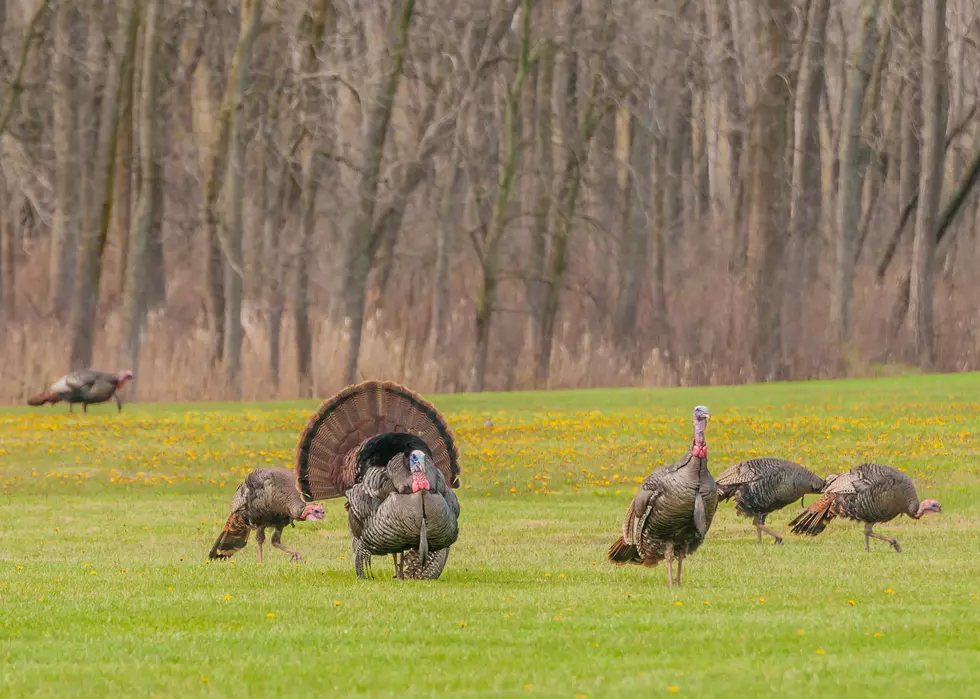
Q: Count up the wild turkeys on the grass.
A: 6